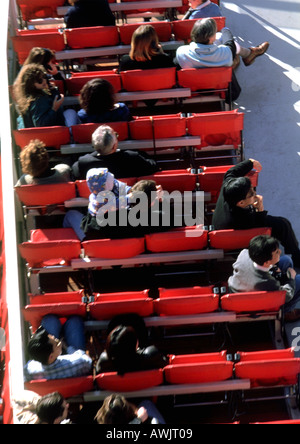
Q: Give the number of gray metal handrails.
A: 8